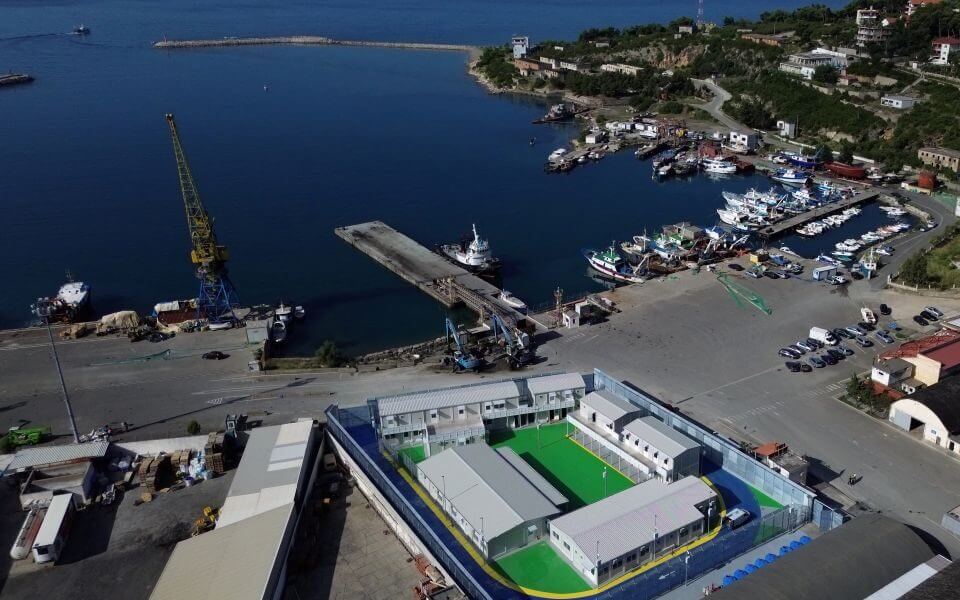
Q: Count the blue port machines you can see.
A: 2